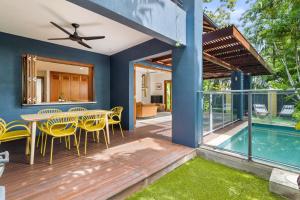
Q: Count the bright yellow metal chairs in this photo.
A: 6